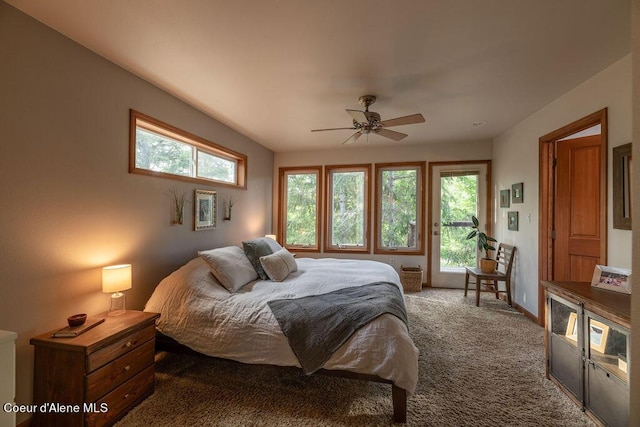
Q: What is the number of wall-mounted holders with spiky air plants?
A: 2